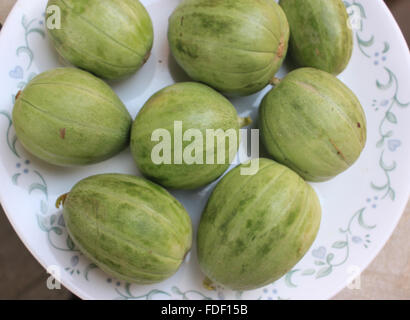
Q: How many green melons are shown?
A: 8